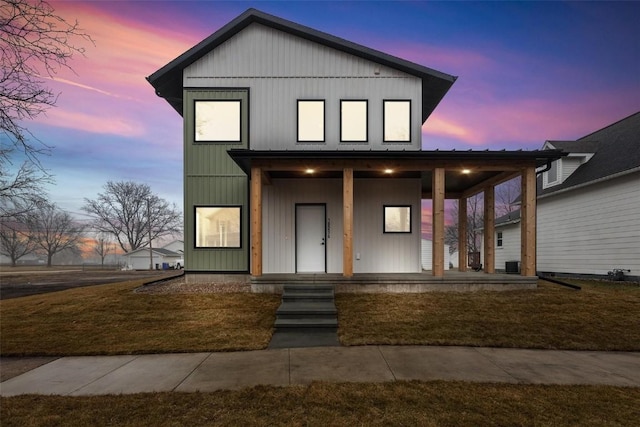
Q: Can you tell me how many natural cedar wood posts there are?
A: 6